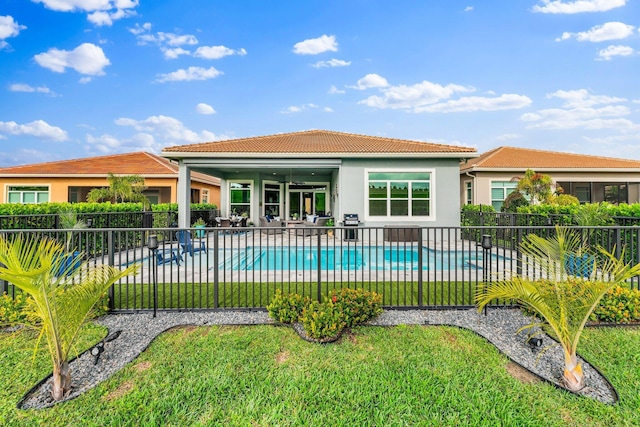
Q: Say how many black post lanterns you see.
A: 2